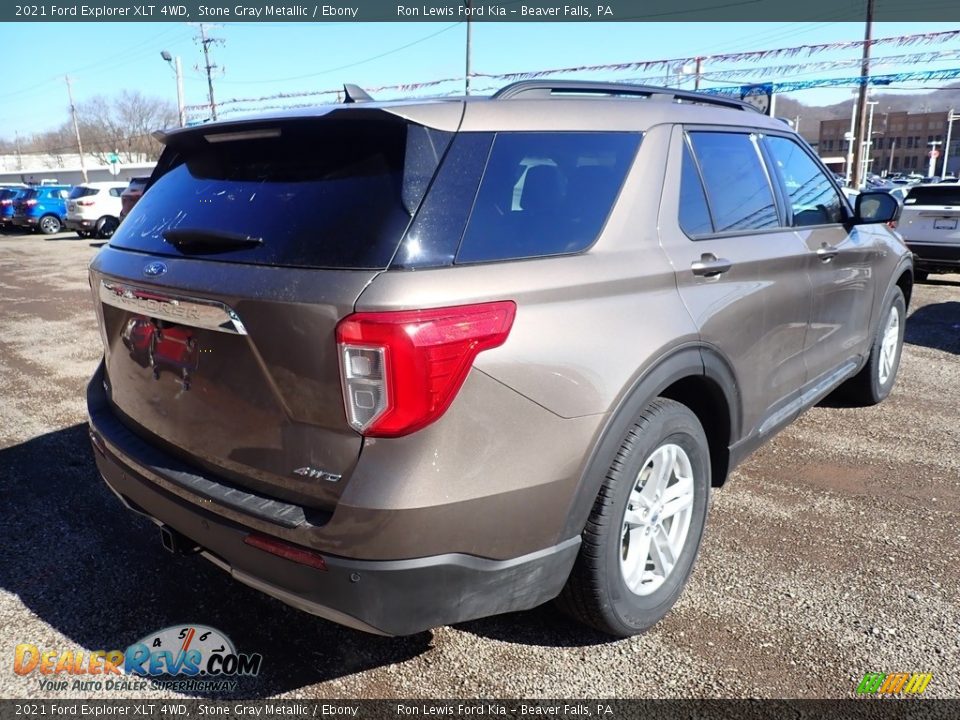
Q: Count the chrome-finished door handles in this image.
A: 2